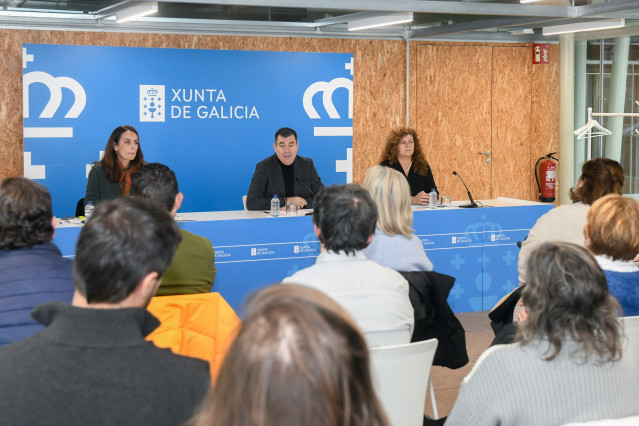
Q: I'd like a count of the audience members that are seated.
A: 9